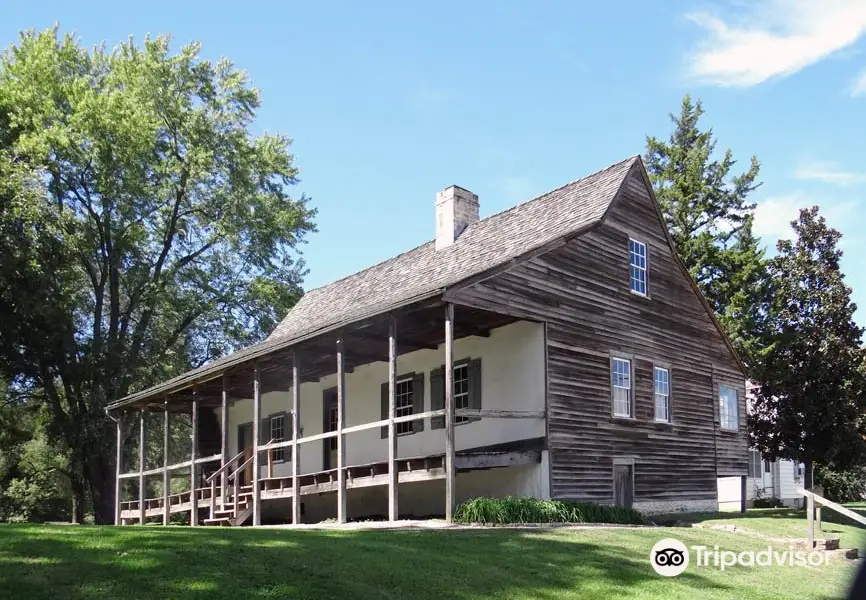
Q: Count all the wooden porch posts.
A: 10